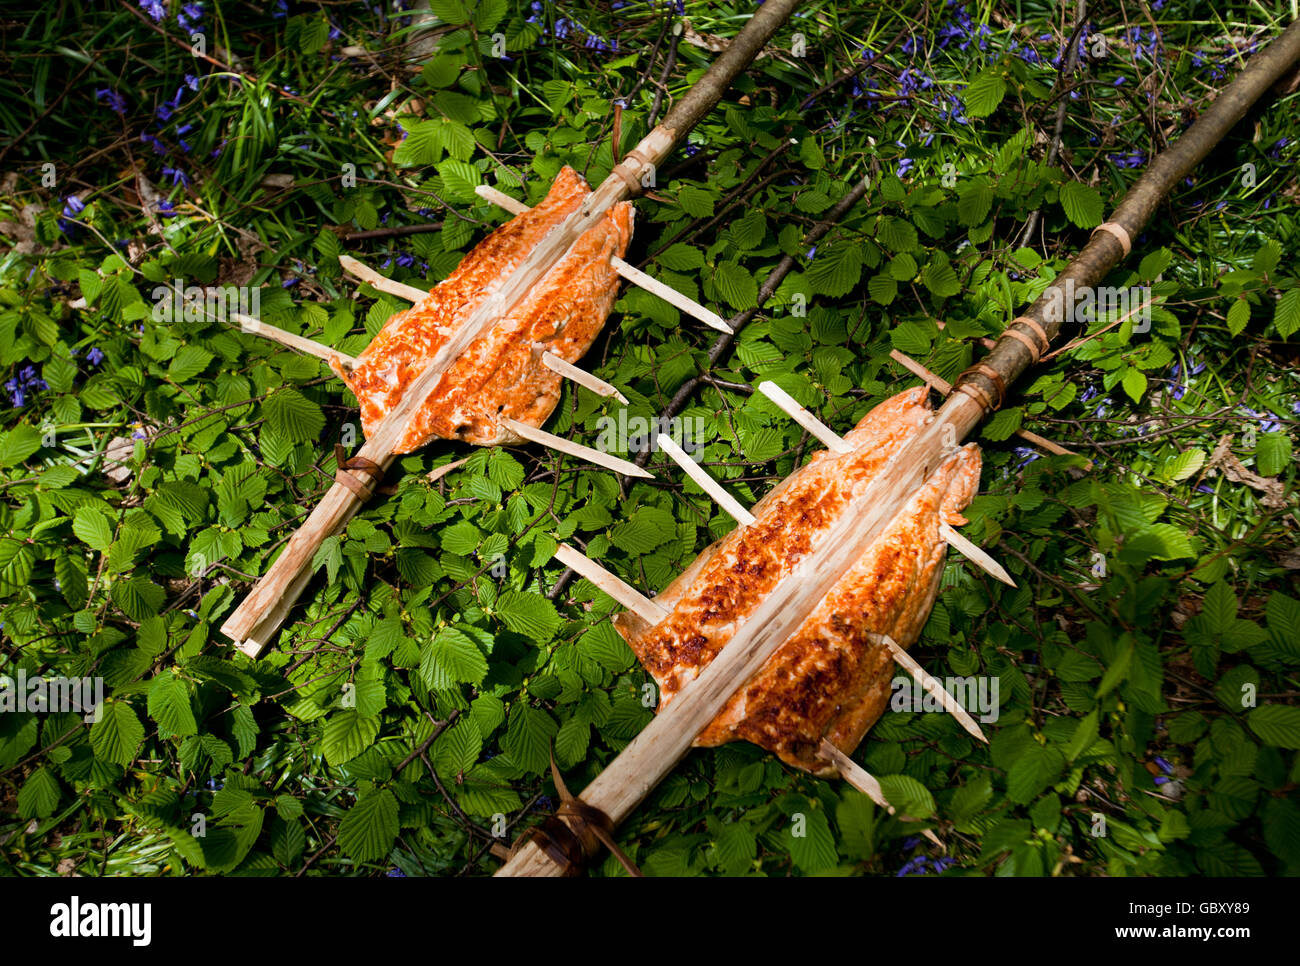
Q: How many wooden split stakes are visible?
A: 2